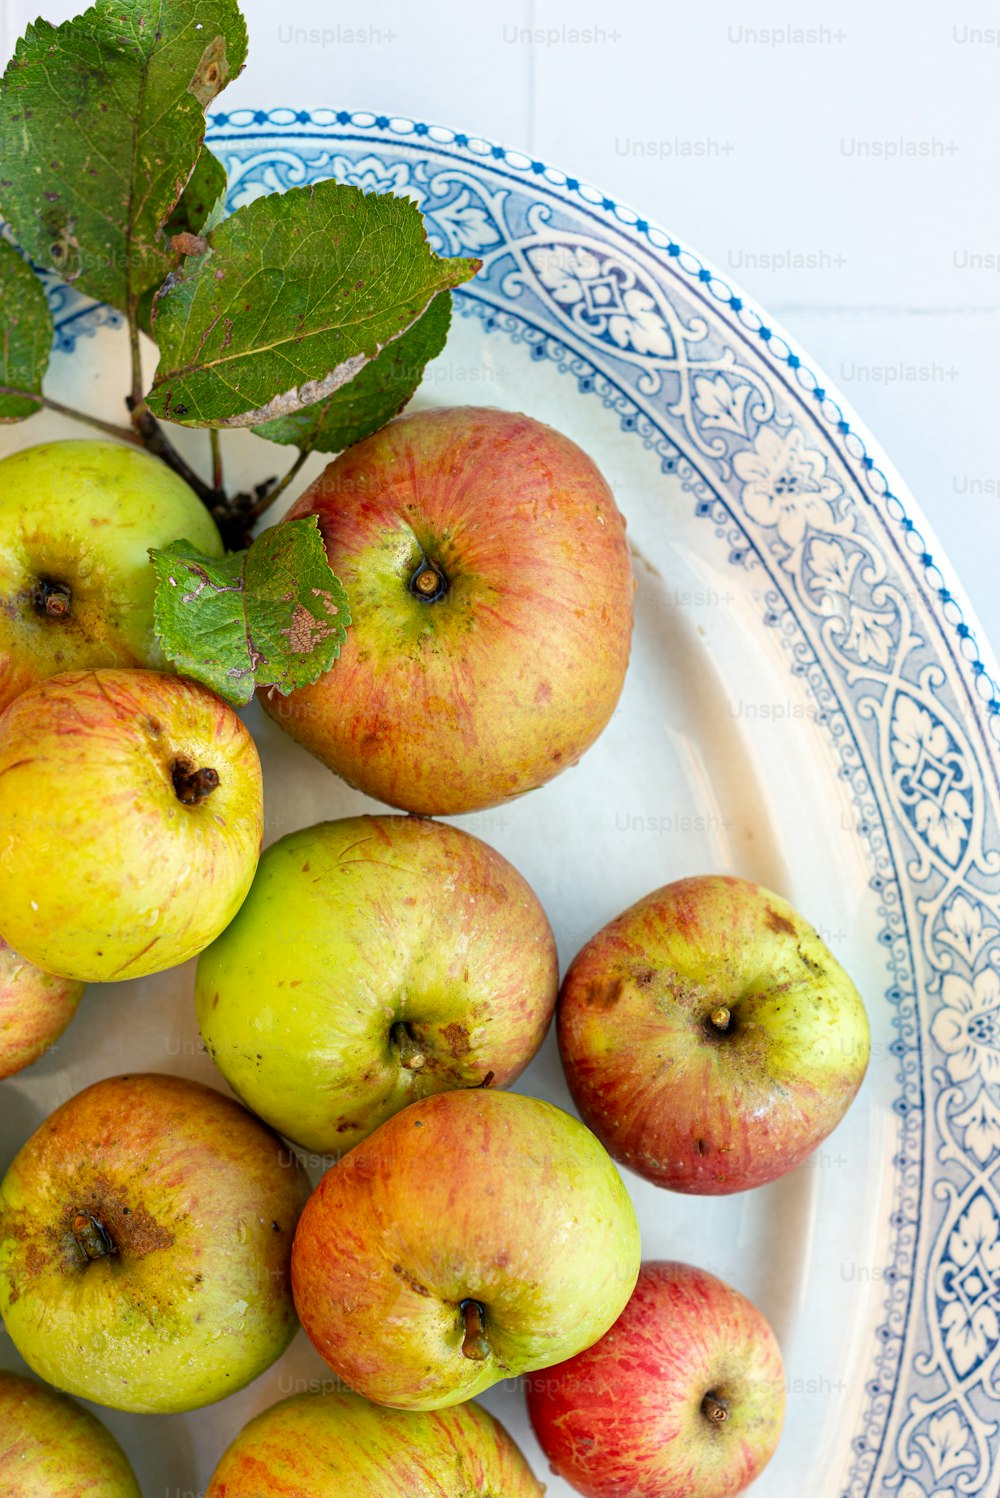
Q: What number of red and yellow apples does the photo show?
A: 11